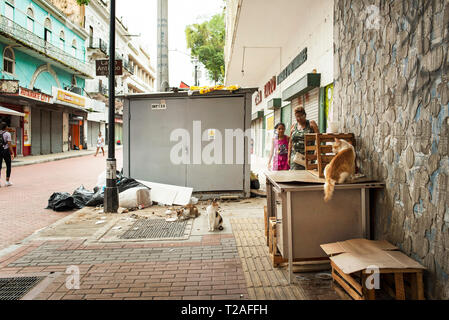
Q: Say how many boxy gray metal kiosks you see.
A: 1